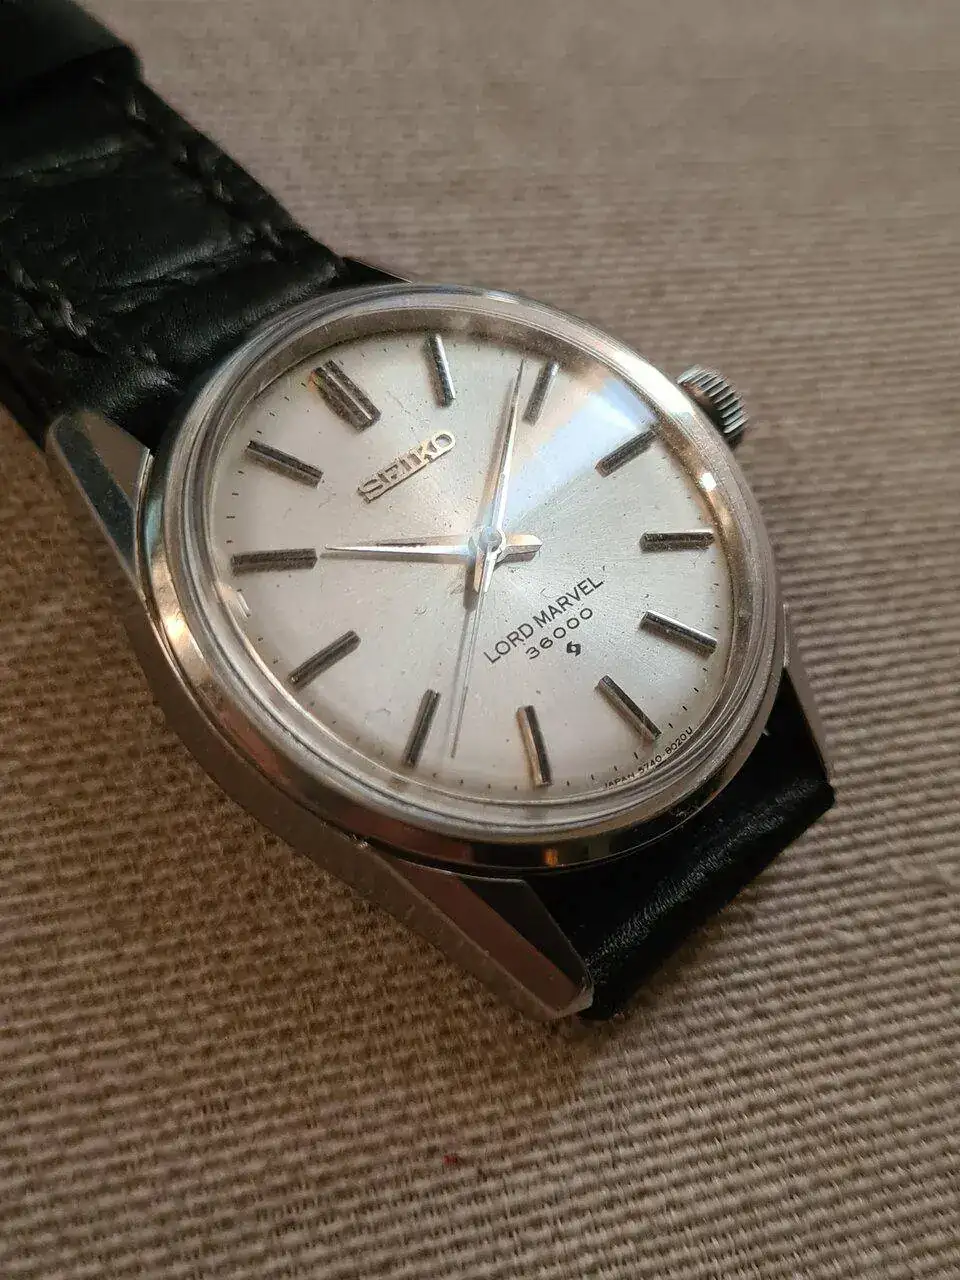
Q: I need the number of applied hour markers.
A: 12